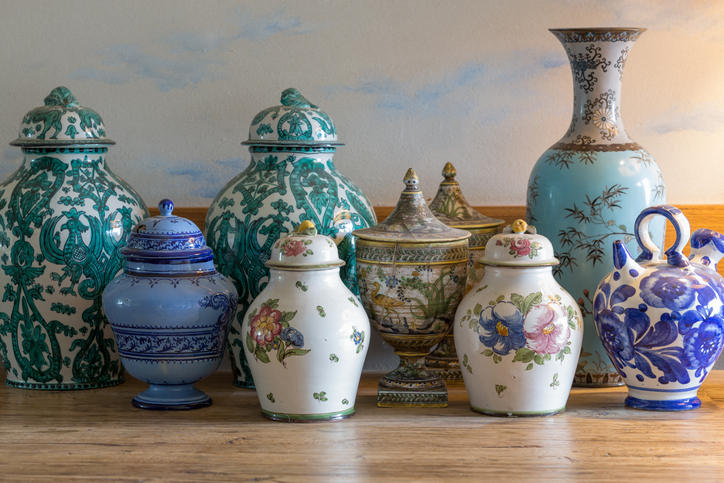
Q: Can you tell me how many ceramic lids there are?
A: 7